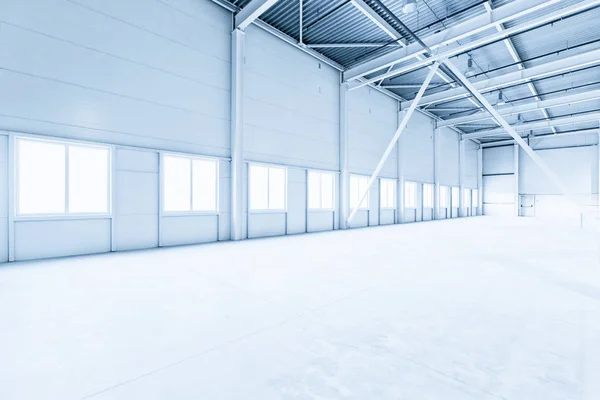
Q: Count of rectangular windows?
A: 12